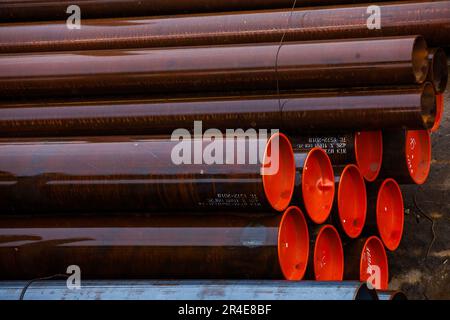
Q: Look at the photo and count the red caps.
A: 10